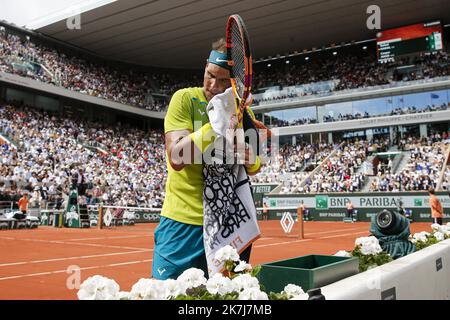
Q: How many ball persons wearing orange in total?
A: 2